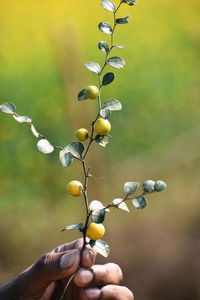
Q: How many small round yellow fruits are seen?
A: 5